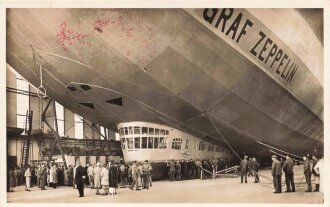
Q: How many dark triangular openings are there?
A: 2